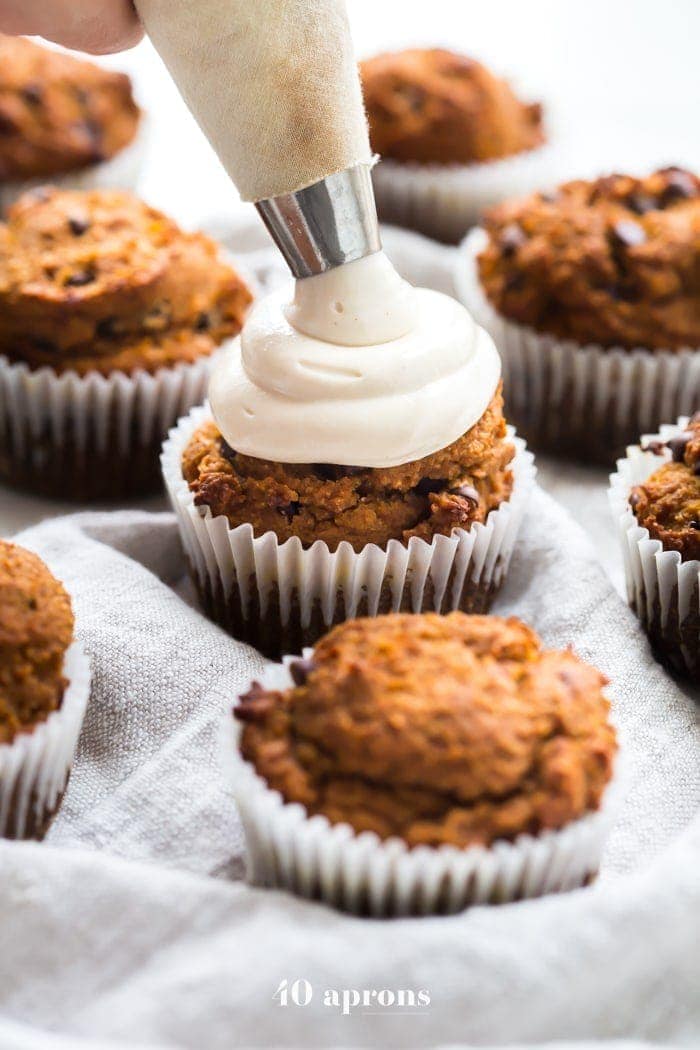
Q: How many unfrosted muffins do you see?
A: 7